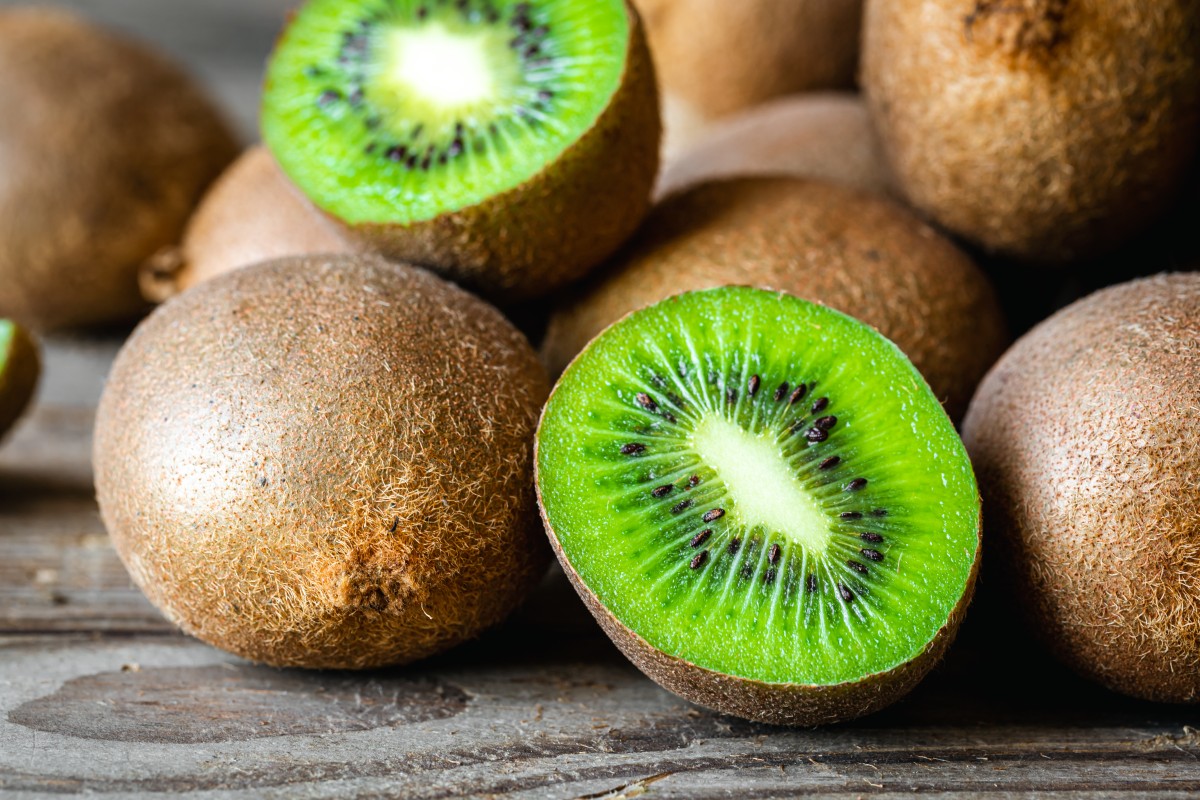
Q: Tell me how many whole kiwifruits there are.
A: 8